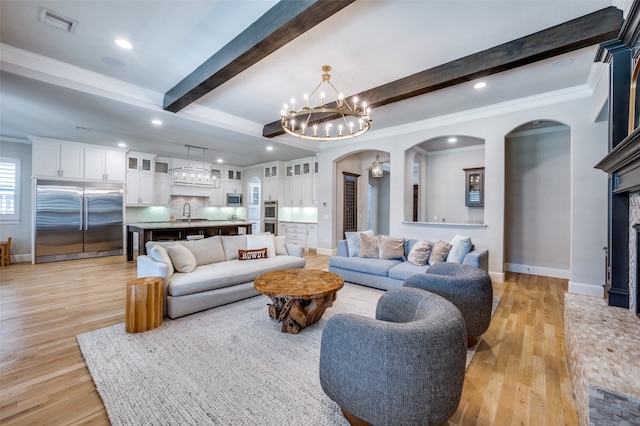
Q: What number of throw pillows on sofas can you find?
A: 11